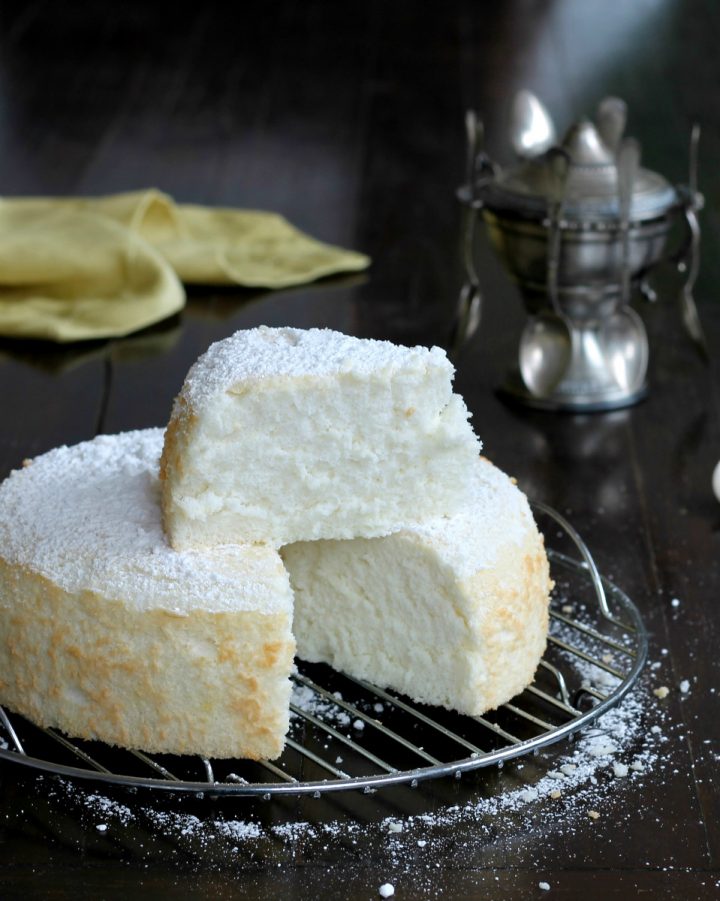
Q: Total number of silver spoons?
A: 6